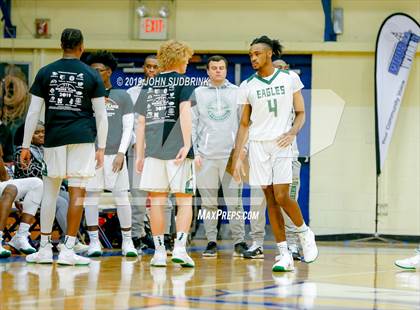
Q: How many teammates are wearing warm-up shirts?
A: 3